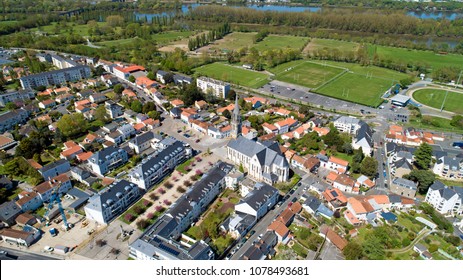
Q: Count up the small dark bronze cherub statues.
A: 0